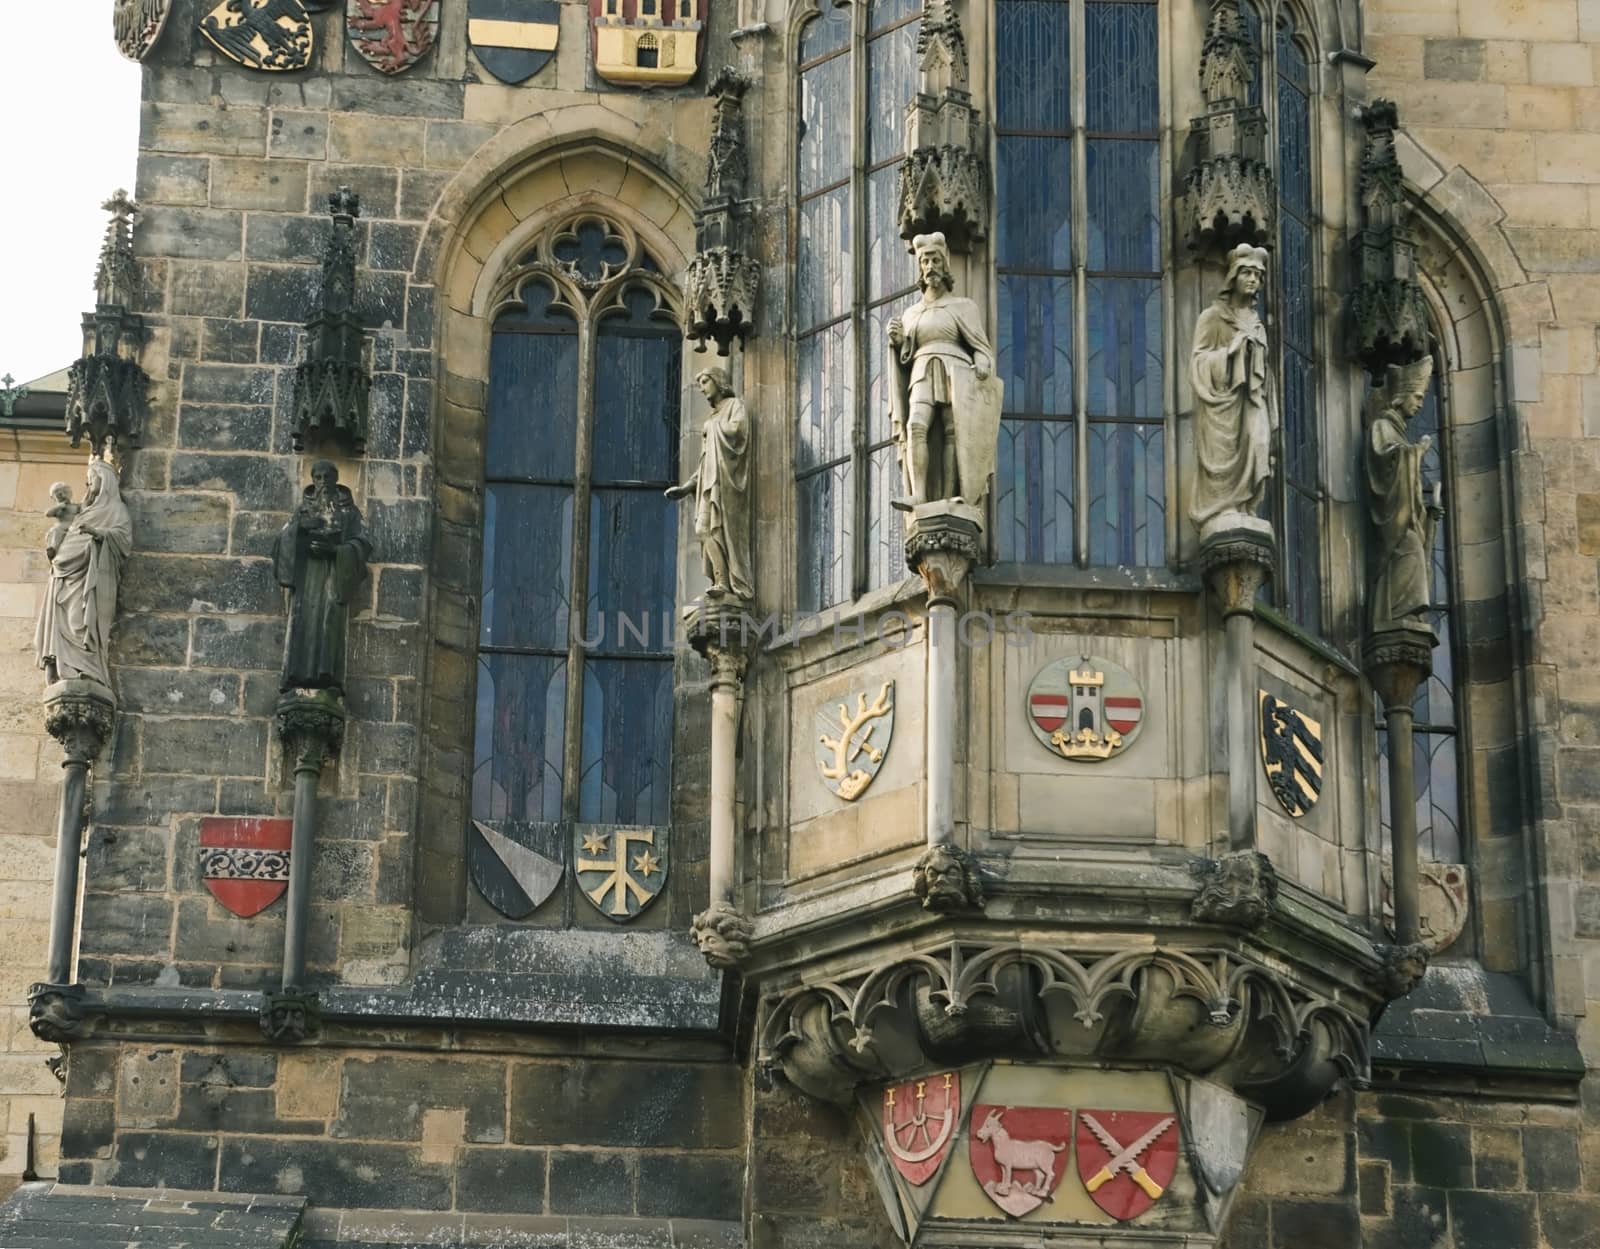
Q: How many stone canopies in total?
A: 6